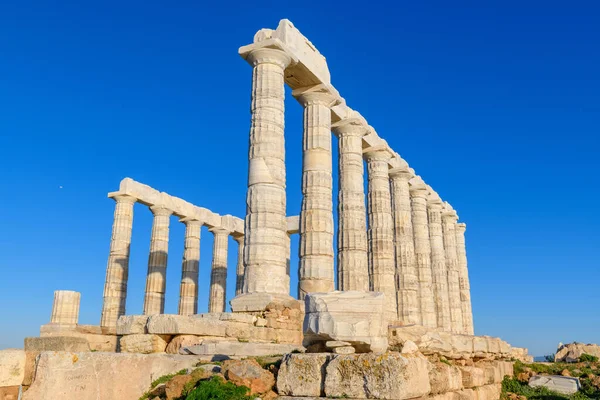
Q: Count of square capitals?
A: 14